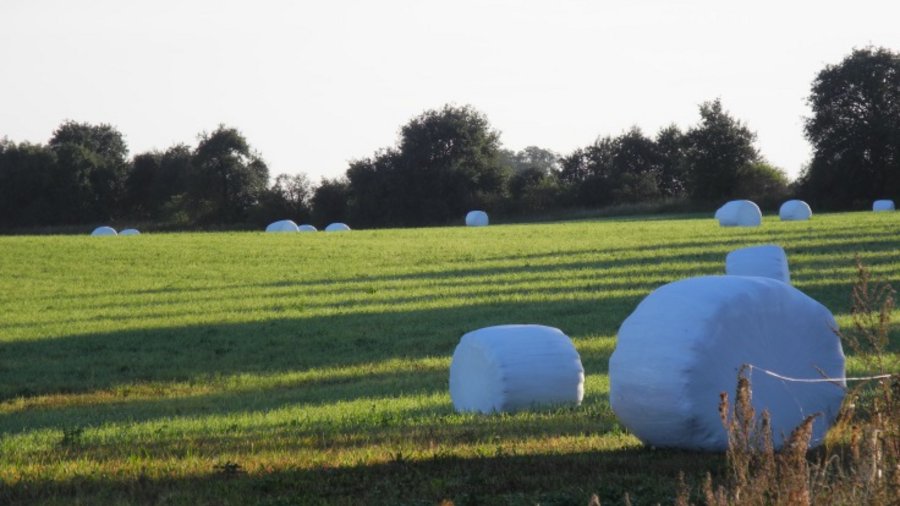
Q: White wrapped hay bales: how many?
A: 12